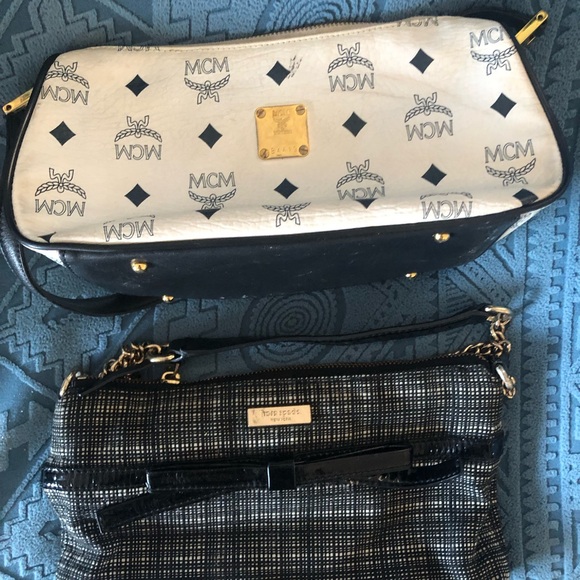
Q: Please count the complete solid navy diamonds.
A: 10